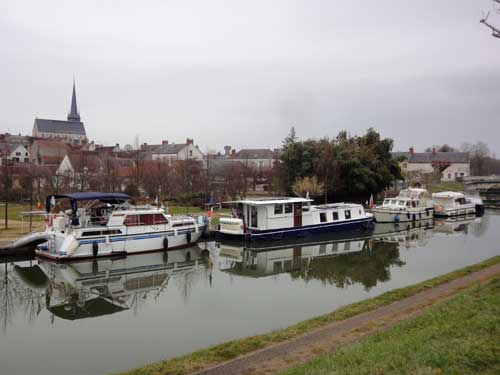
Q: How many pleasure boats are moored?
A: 4